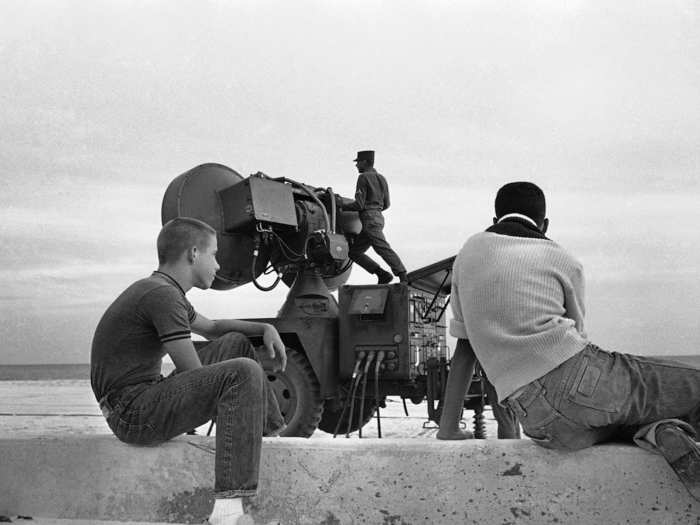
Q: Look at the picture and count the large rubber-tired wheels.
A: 2